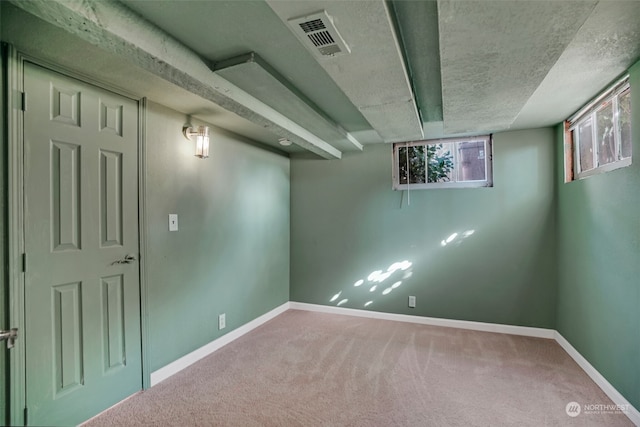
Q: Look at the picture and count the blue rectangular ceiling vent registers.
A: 0